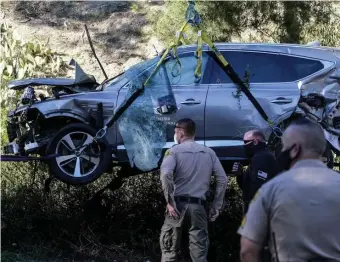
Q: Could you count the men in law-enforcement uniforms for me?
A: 2